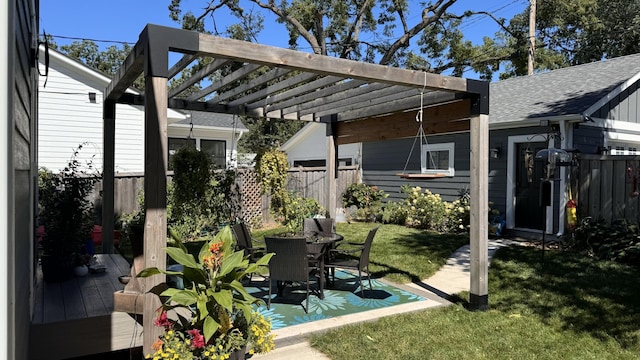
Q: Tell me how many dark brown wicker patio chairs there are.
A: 4